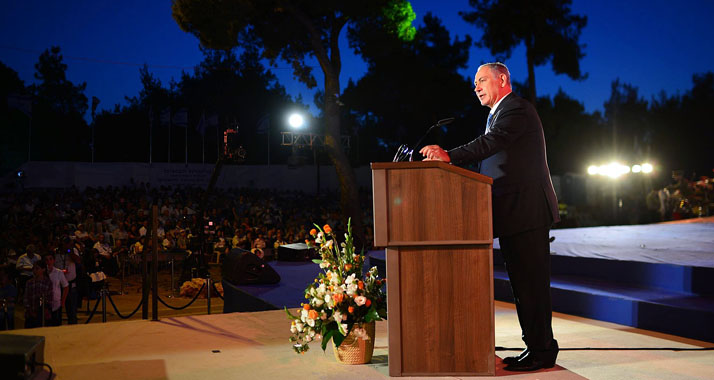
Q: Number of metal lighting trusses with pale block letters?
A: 1